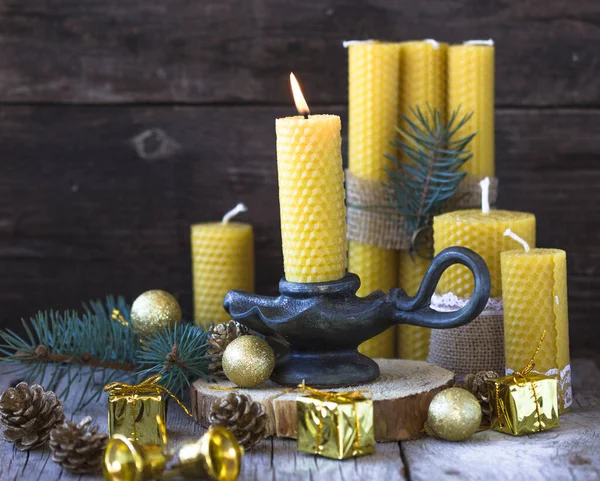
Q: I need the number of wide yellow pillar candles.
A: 1